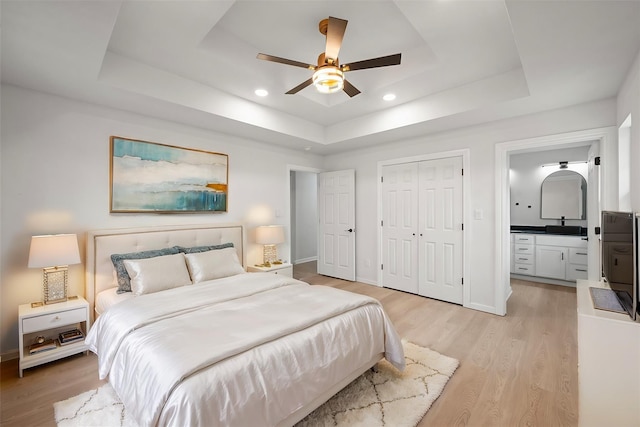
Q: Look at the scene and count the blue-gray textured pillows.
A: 2